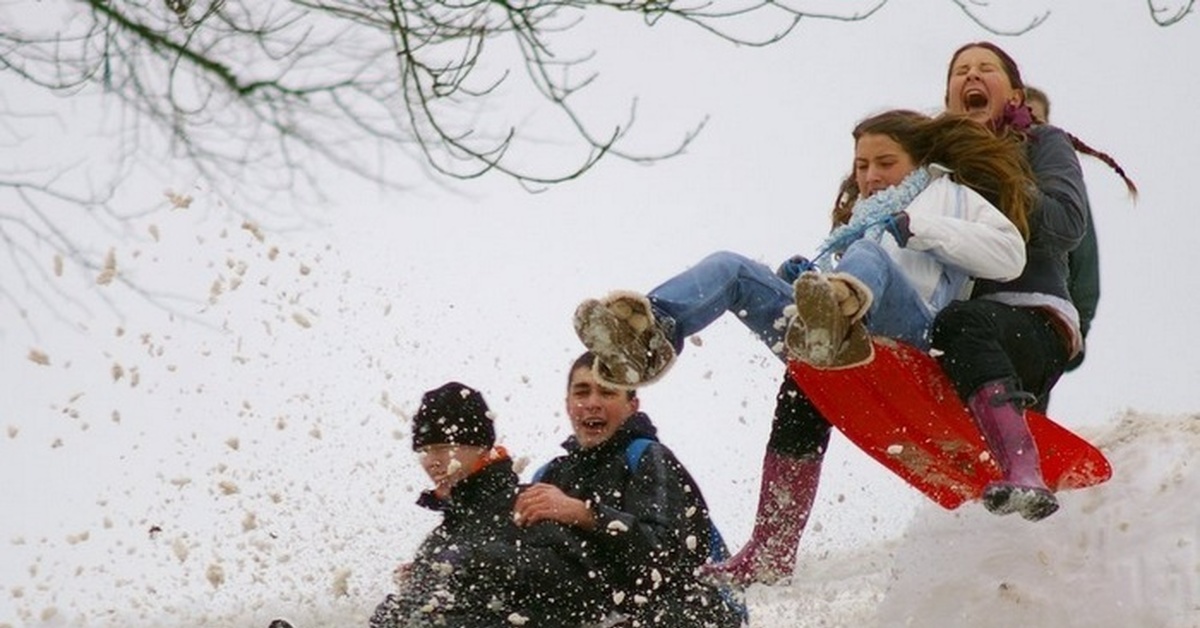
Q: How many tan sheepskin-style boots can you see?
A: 2